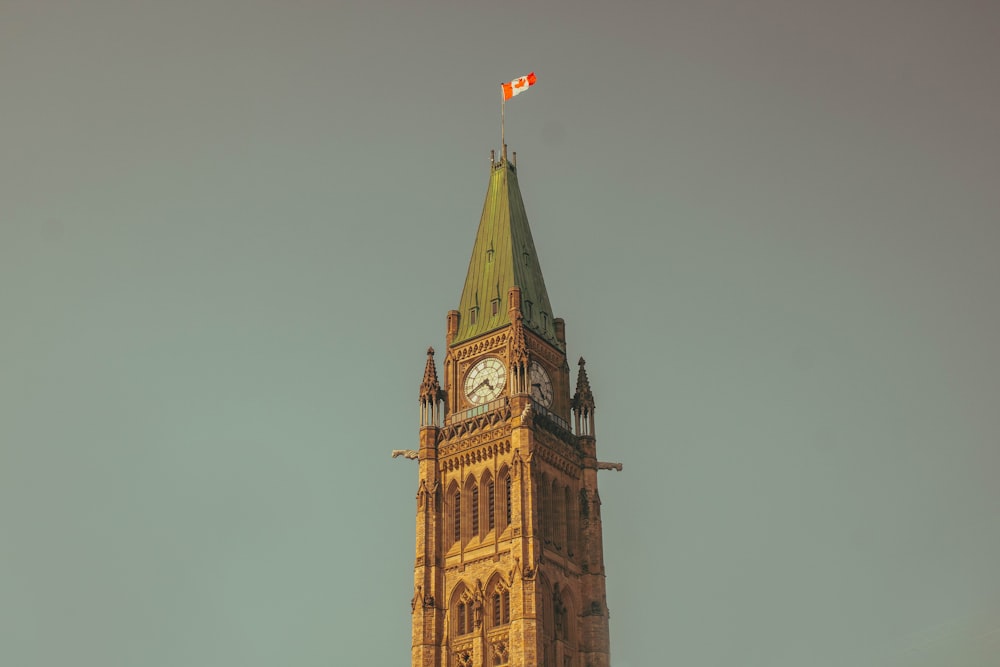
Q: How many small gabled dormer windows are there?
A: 6